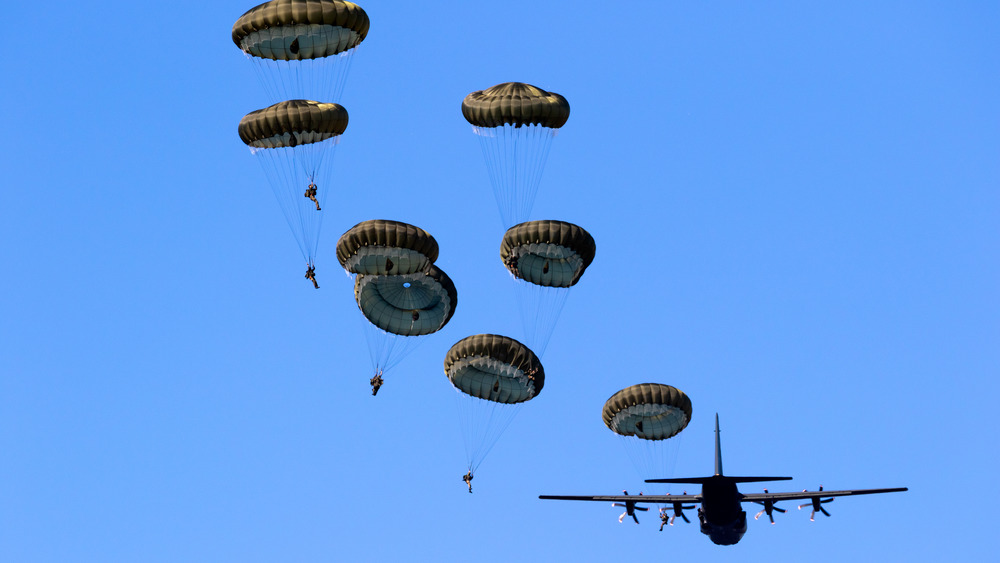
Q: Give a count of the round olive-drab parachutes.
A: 8